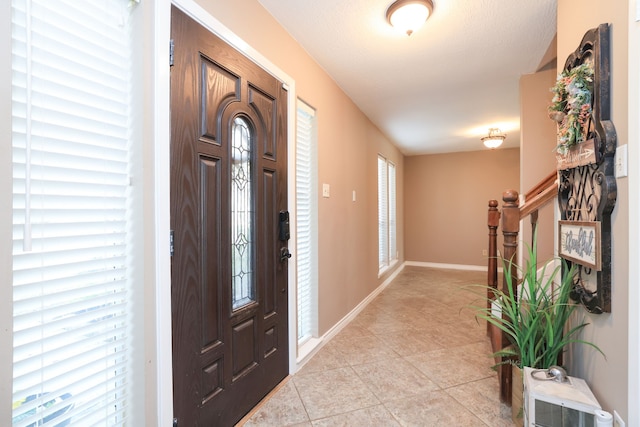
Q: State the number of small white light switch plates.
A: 3